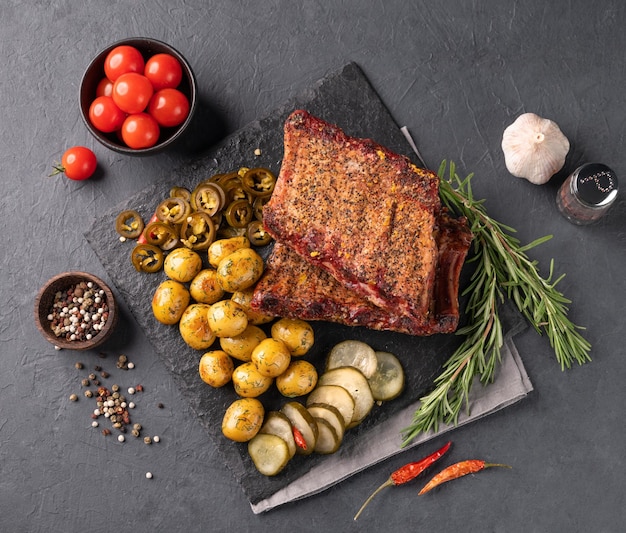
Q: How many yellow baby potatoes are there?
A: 15